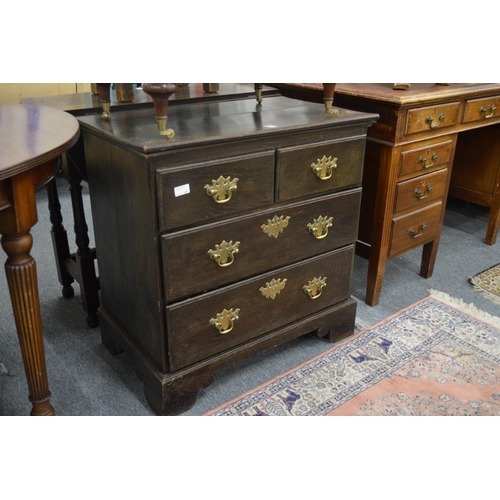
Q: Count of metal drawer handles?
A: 11